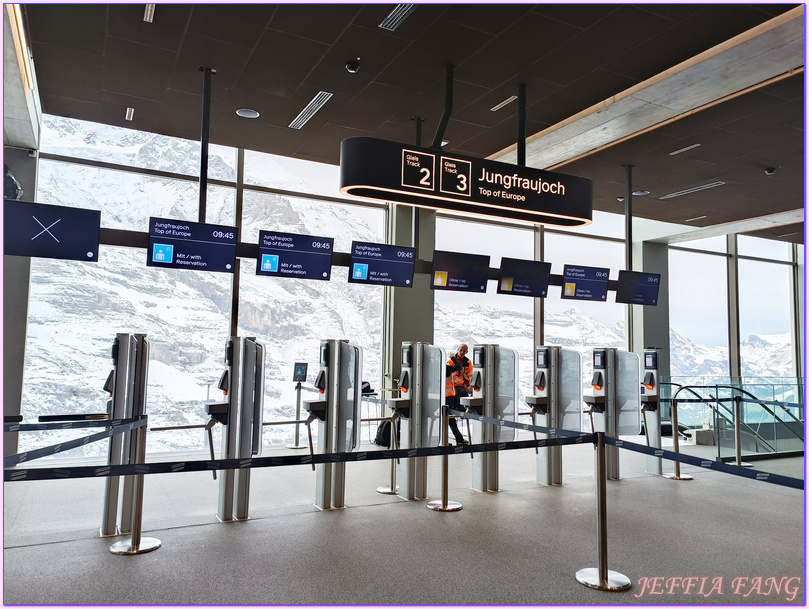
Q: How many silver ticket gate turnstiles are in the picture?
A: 8